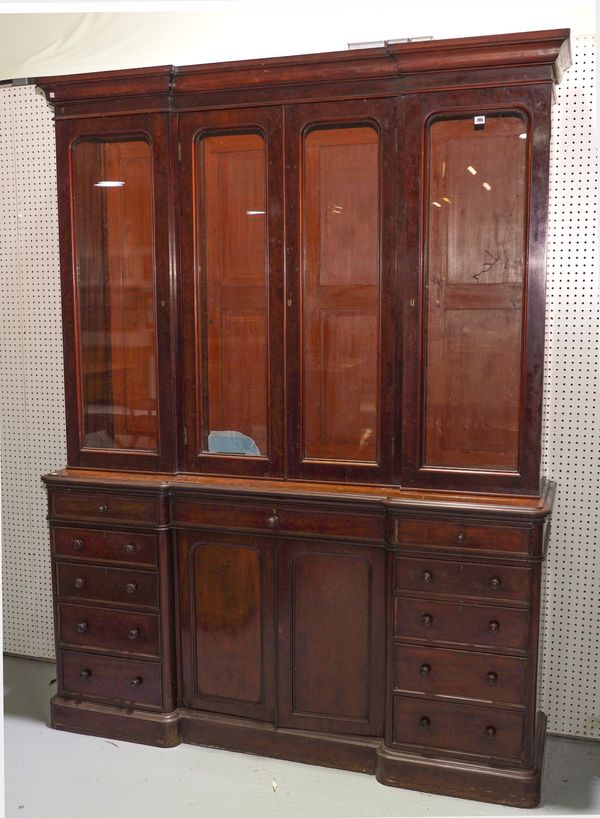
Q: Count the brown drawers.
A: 11